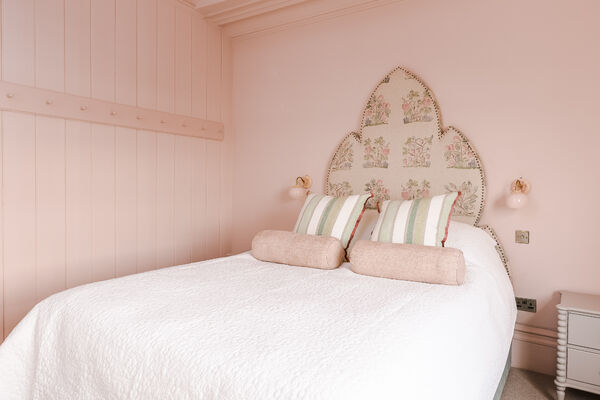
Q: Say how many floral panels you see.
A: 10